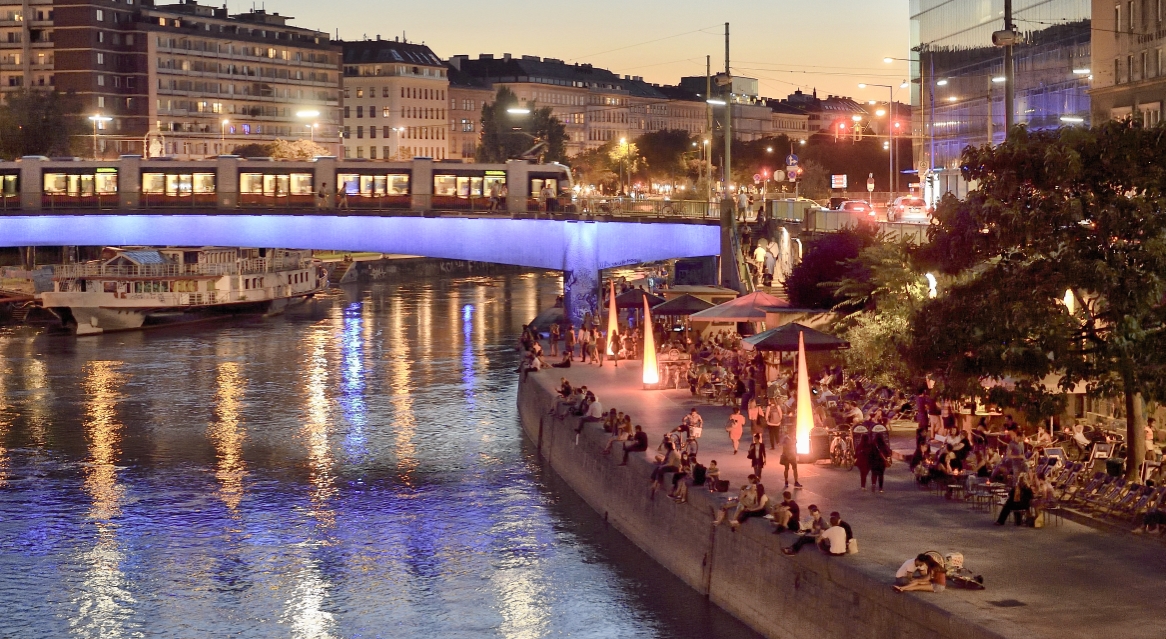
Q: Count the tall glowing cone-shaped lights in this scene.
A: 3